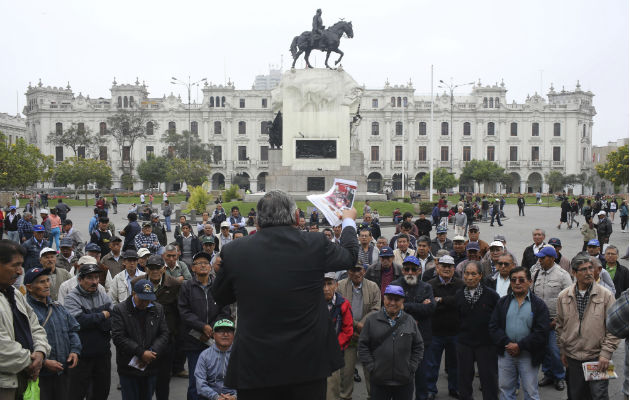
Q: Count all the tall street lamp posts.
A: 2